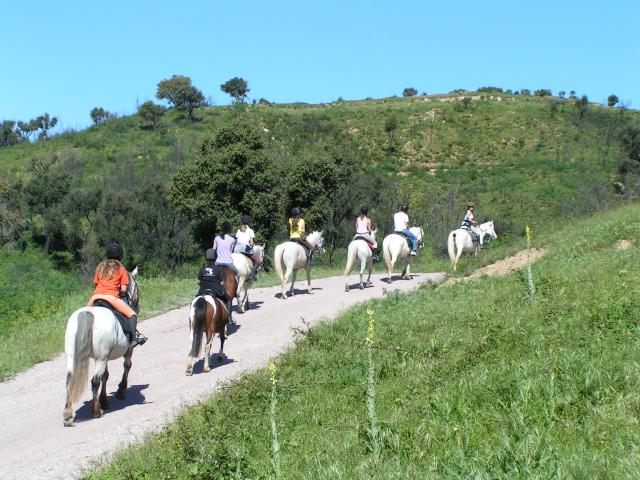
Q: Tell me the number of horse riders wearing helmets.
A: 8